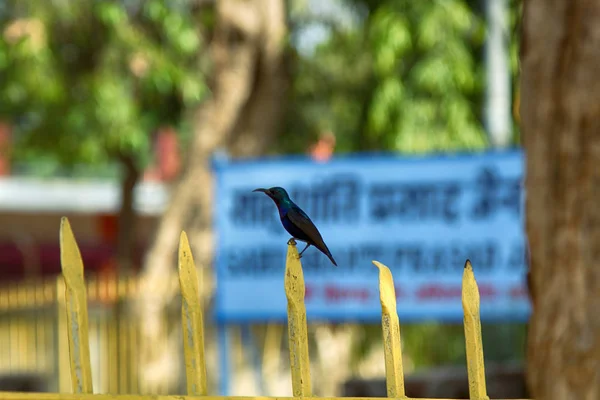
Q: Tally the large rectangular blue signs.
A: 1